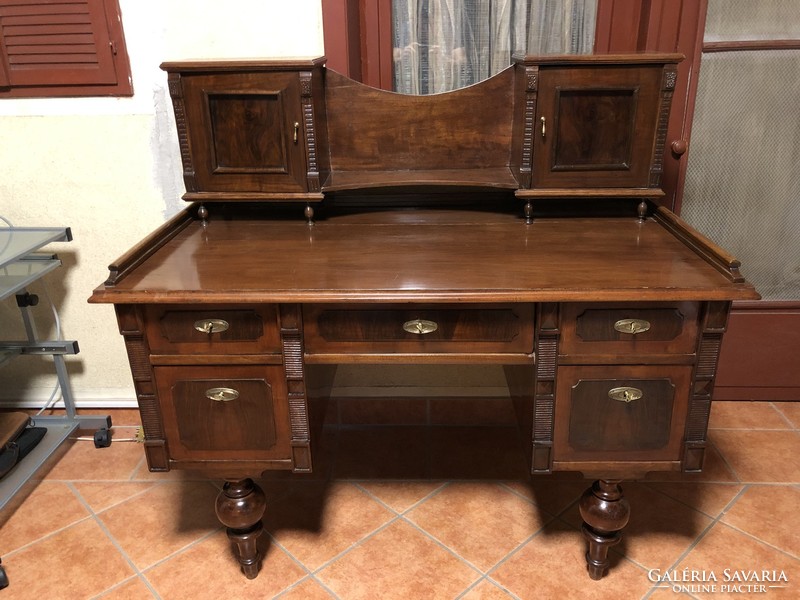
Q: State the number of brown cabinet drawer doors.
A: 7